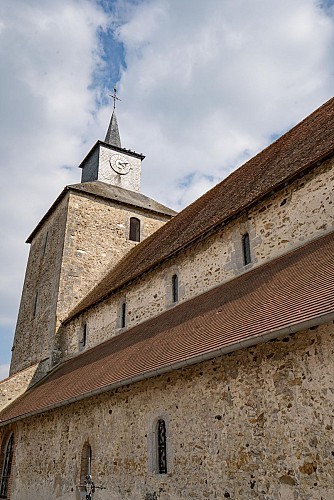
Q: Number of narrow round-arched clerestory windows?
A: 4